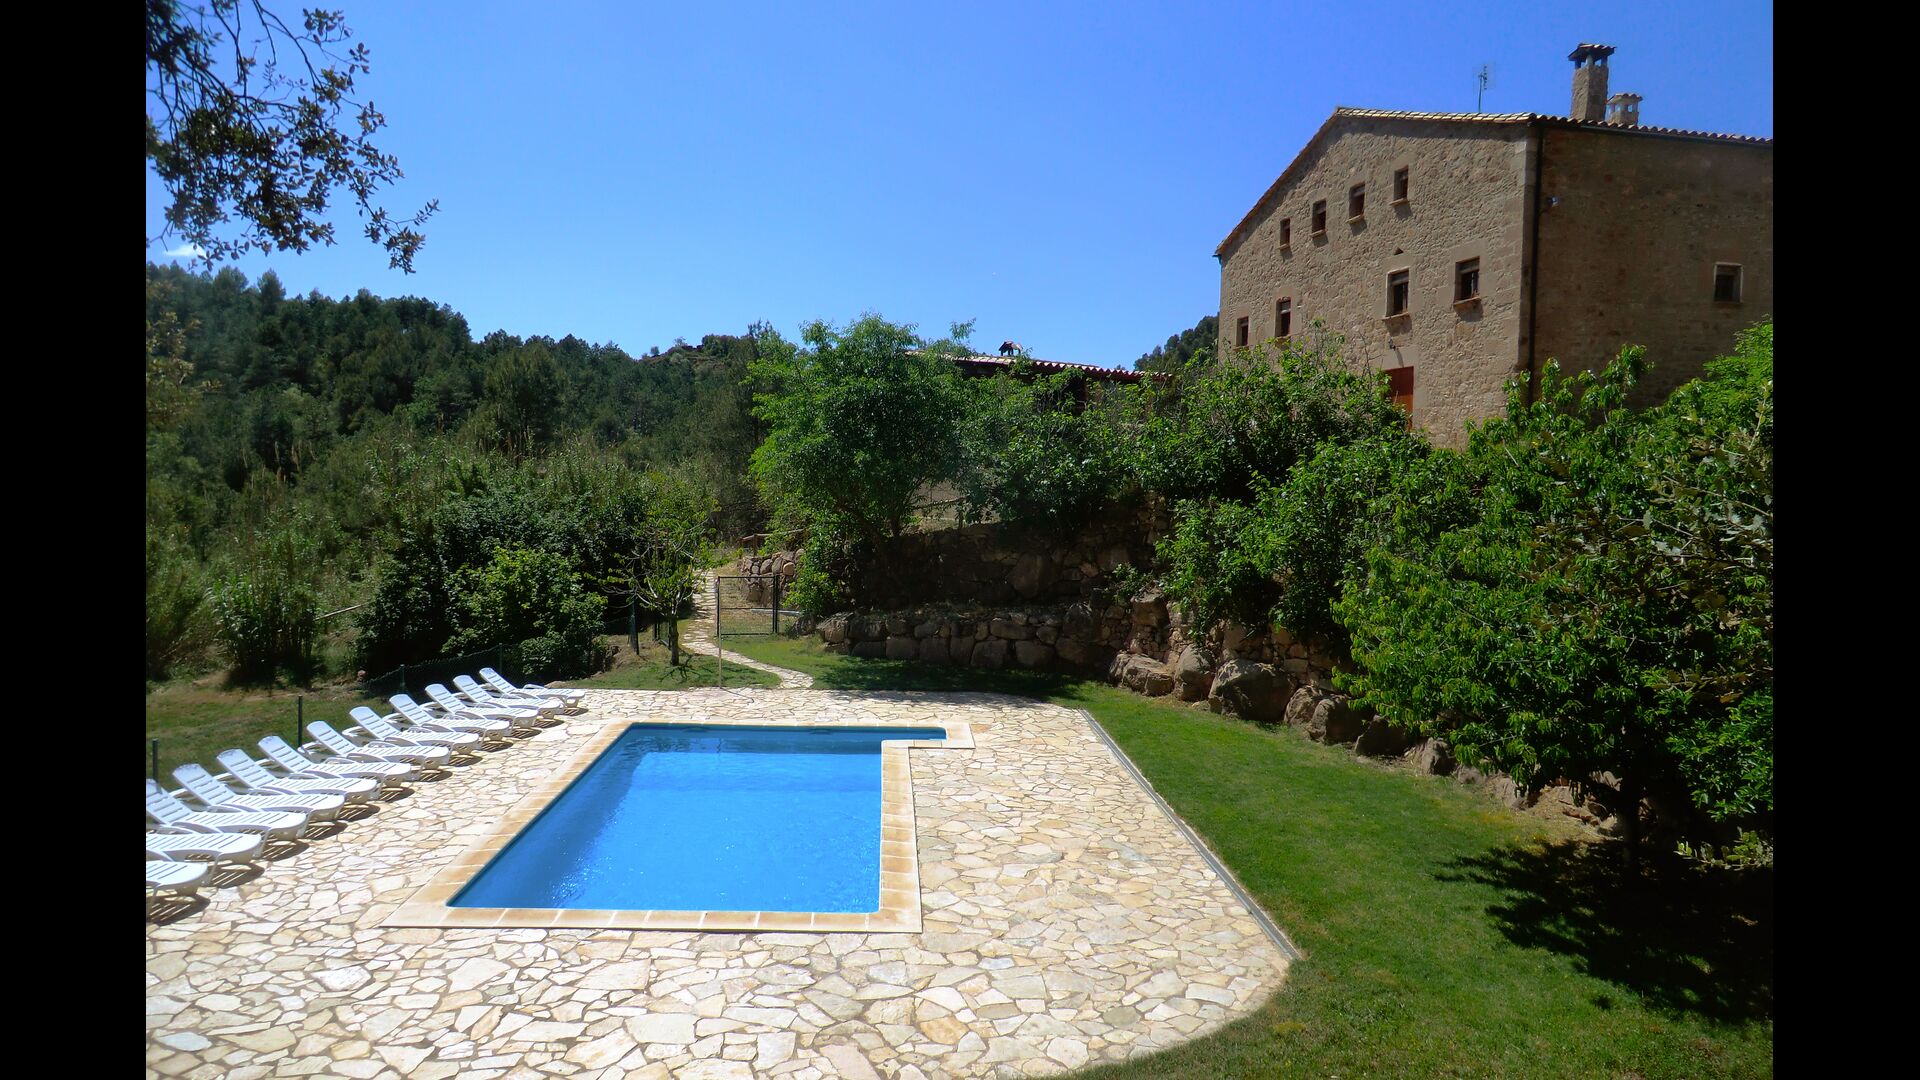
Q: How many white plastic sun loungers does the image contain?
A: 12